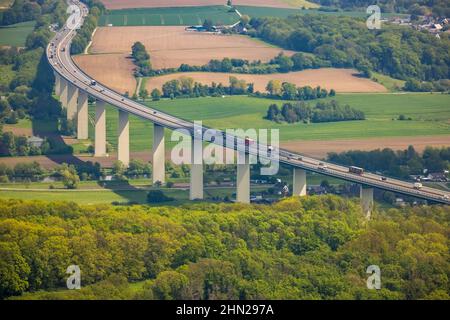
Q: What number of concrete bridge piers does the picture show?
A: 11